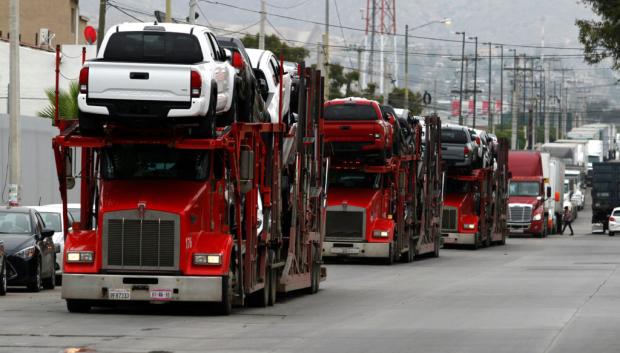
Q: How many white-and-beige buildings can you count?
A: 1